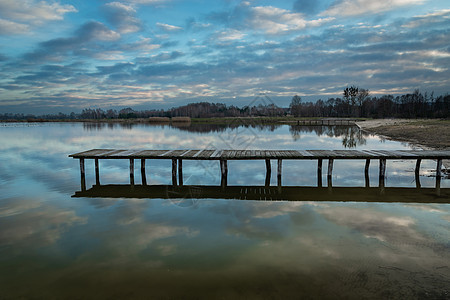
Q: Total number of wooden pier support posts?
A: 15